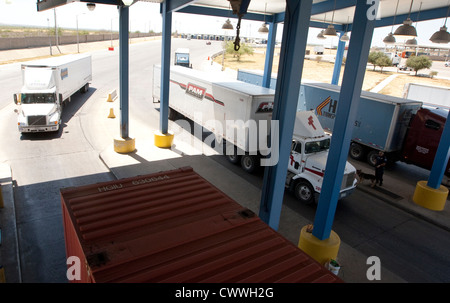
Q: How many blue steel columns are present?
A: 7